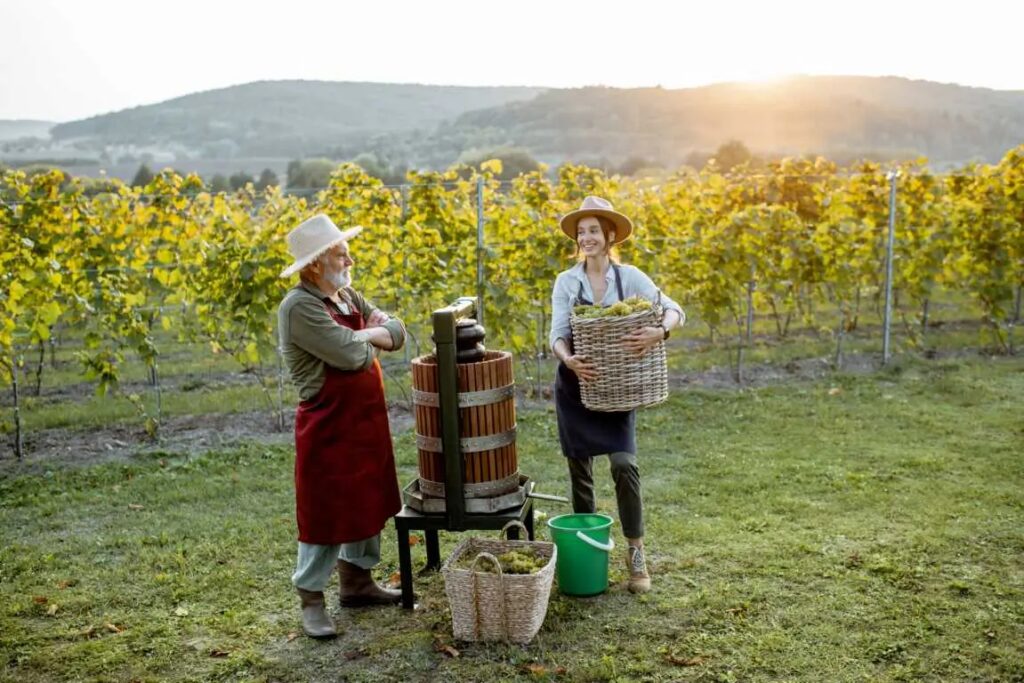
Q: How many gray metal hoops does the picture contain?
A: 3